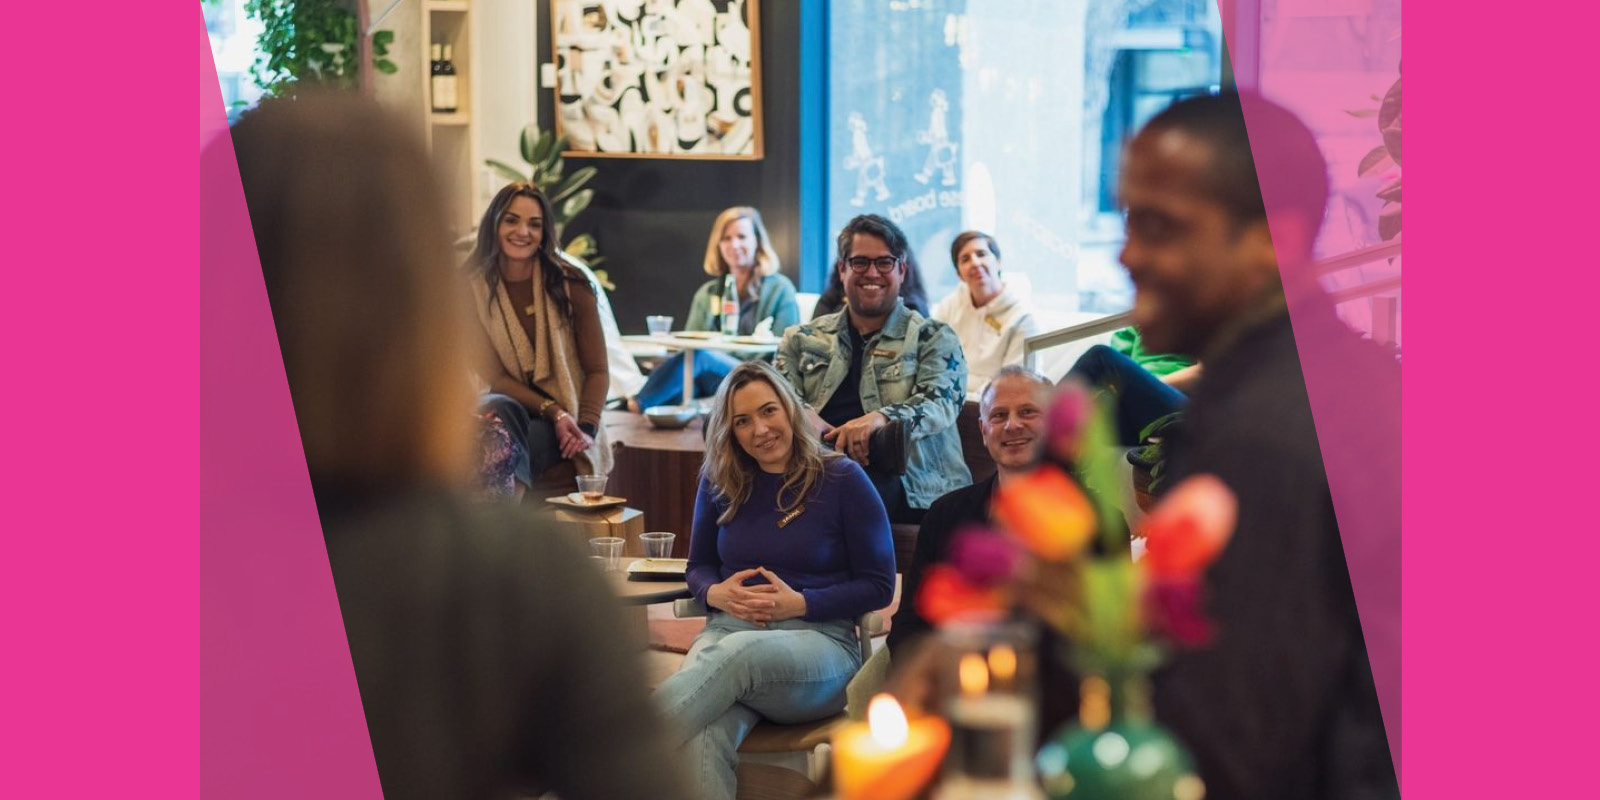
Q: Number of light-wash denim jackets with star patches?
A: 1